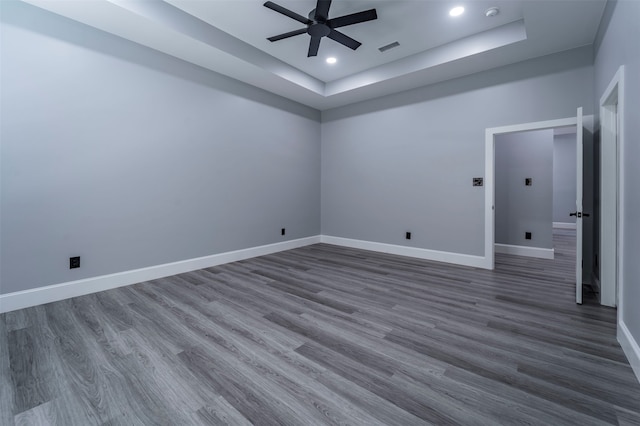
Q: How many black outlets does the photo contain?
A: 4